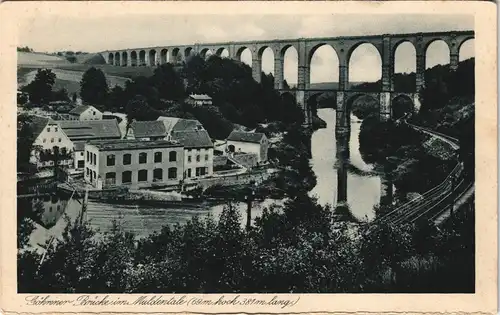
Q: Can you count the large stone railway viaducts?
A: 1